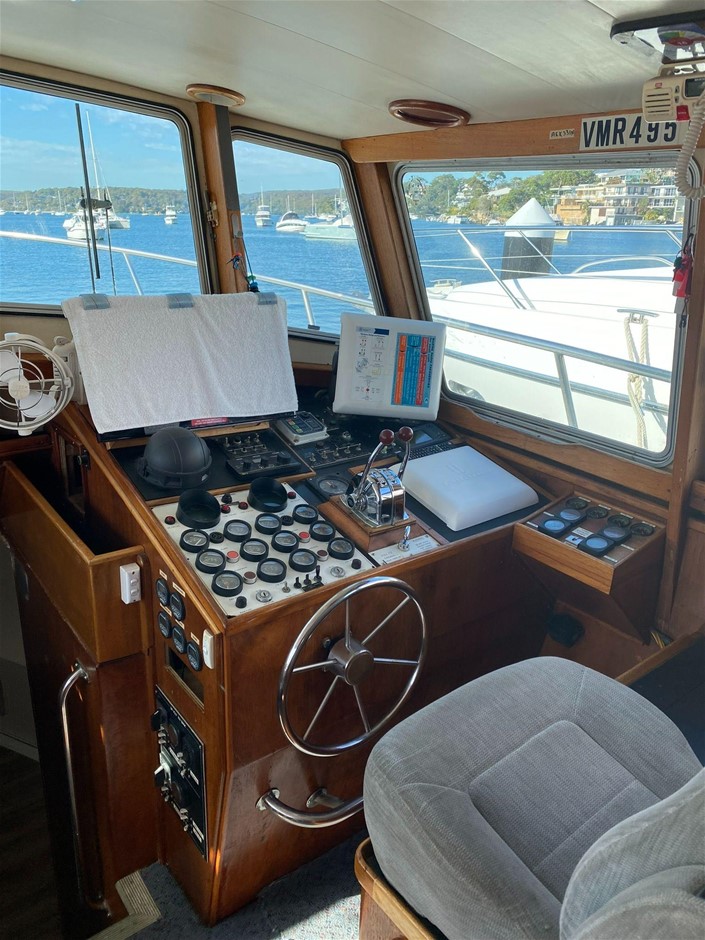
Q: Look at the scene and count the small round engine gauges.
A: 12